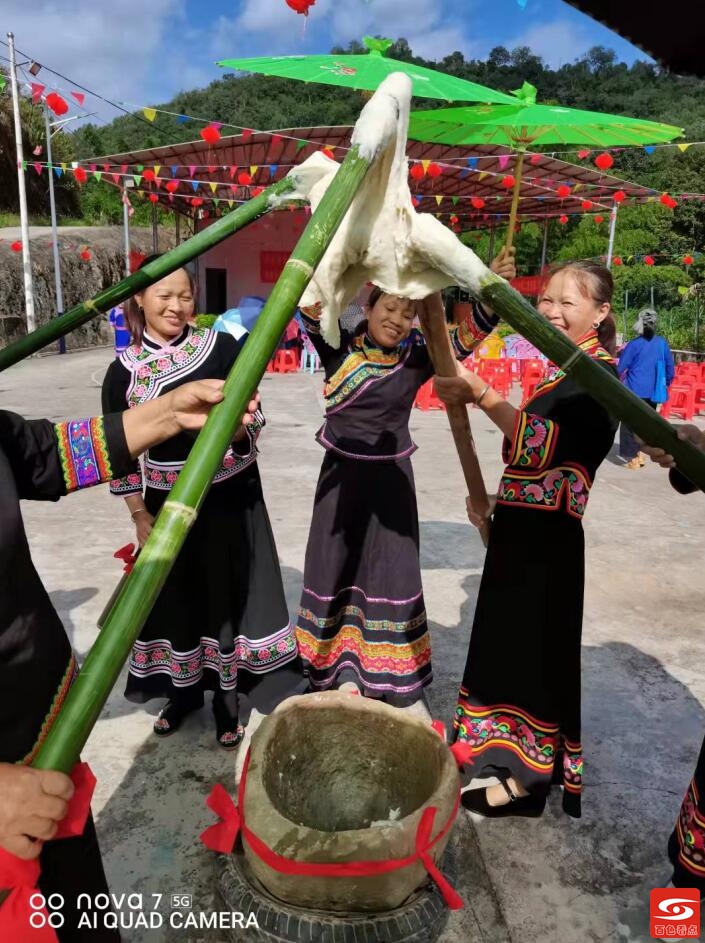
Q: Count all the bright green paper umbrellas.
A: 2